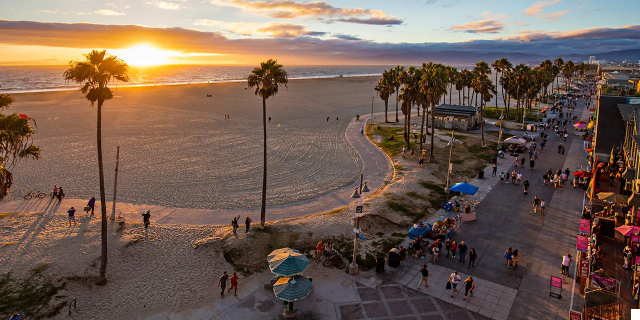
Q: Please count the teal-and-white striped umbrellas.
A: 2